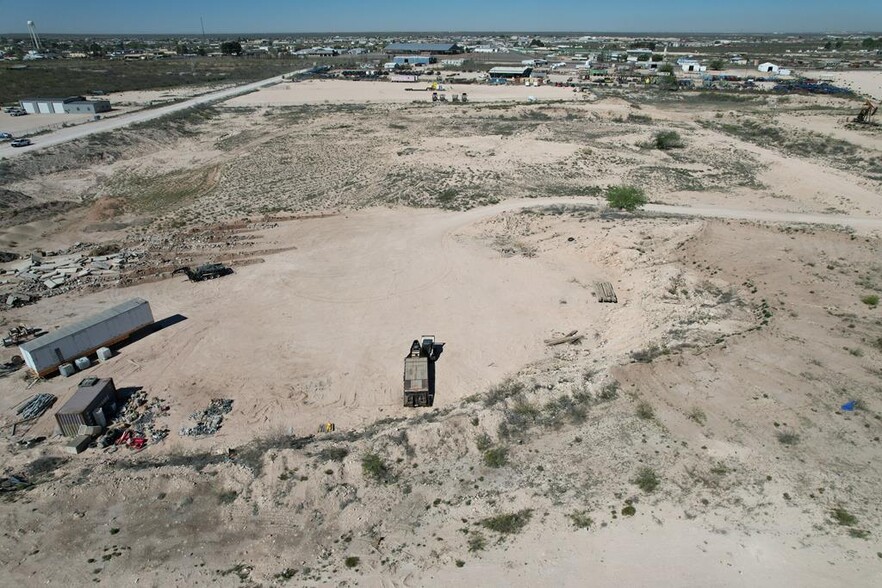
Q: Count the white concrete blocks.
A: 3